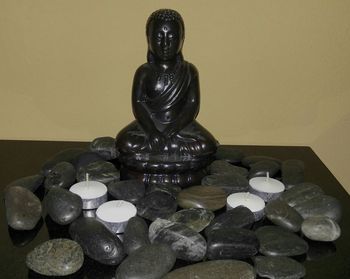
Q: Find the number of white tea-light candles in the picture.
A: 4